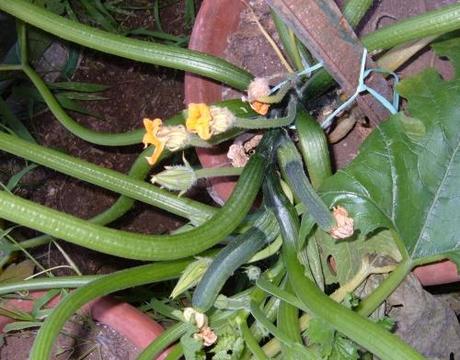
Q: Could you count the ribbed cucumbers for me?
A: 2